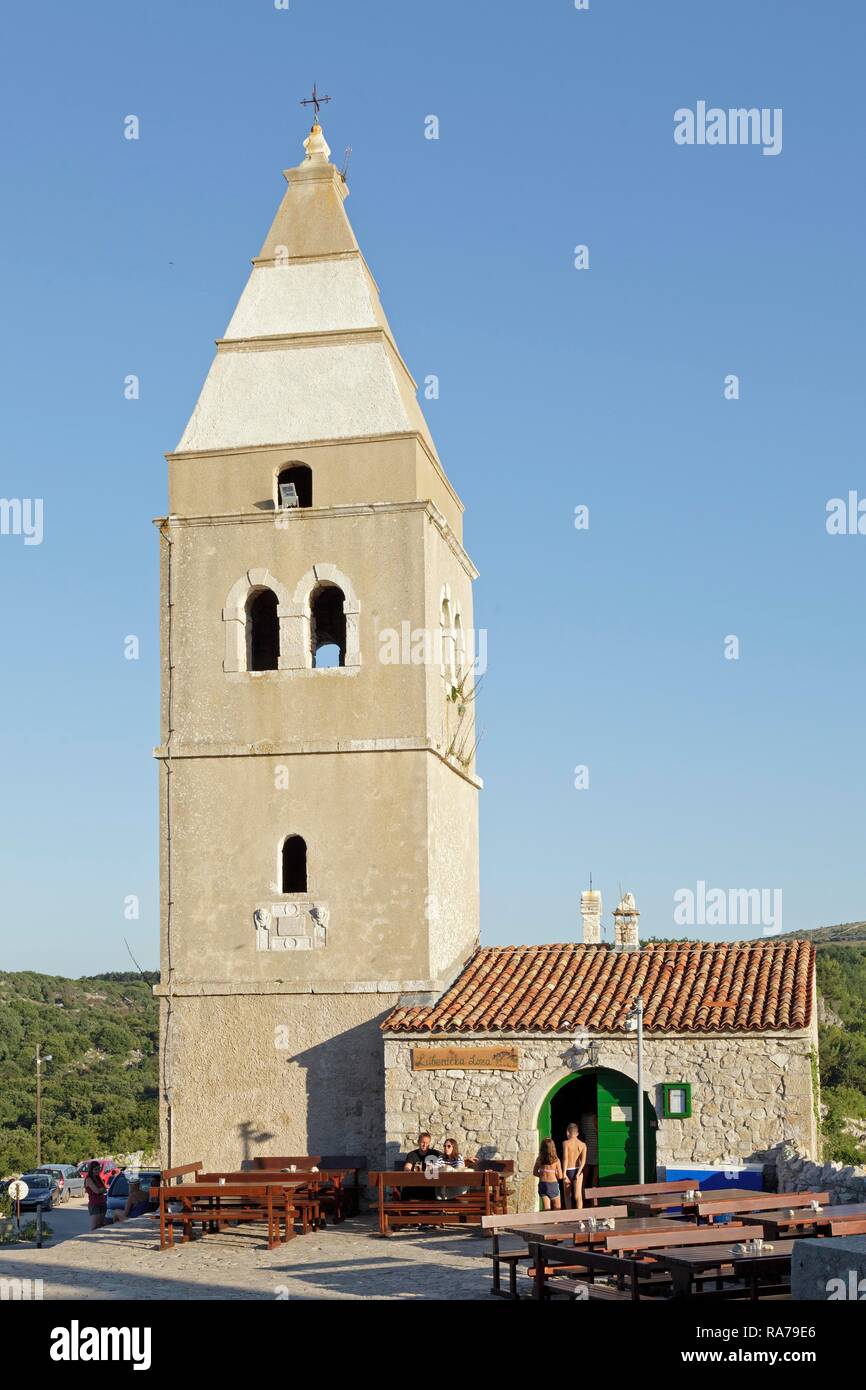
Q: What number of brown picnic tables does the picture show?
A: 7